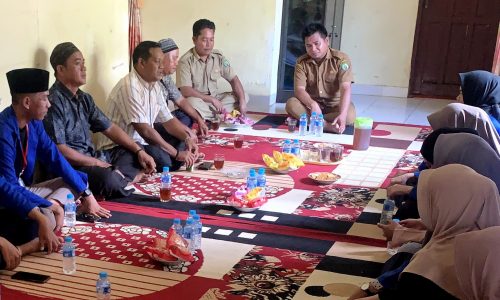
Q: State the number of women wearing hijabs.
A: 6